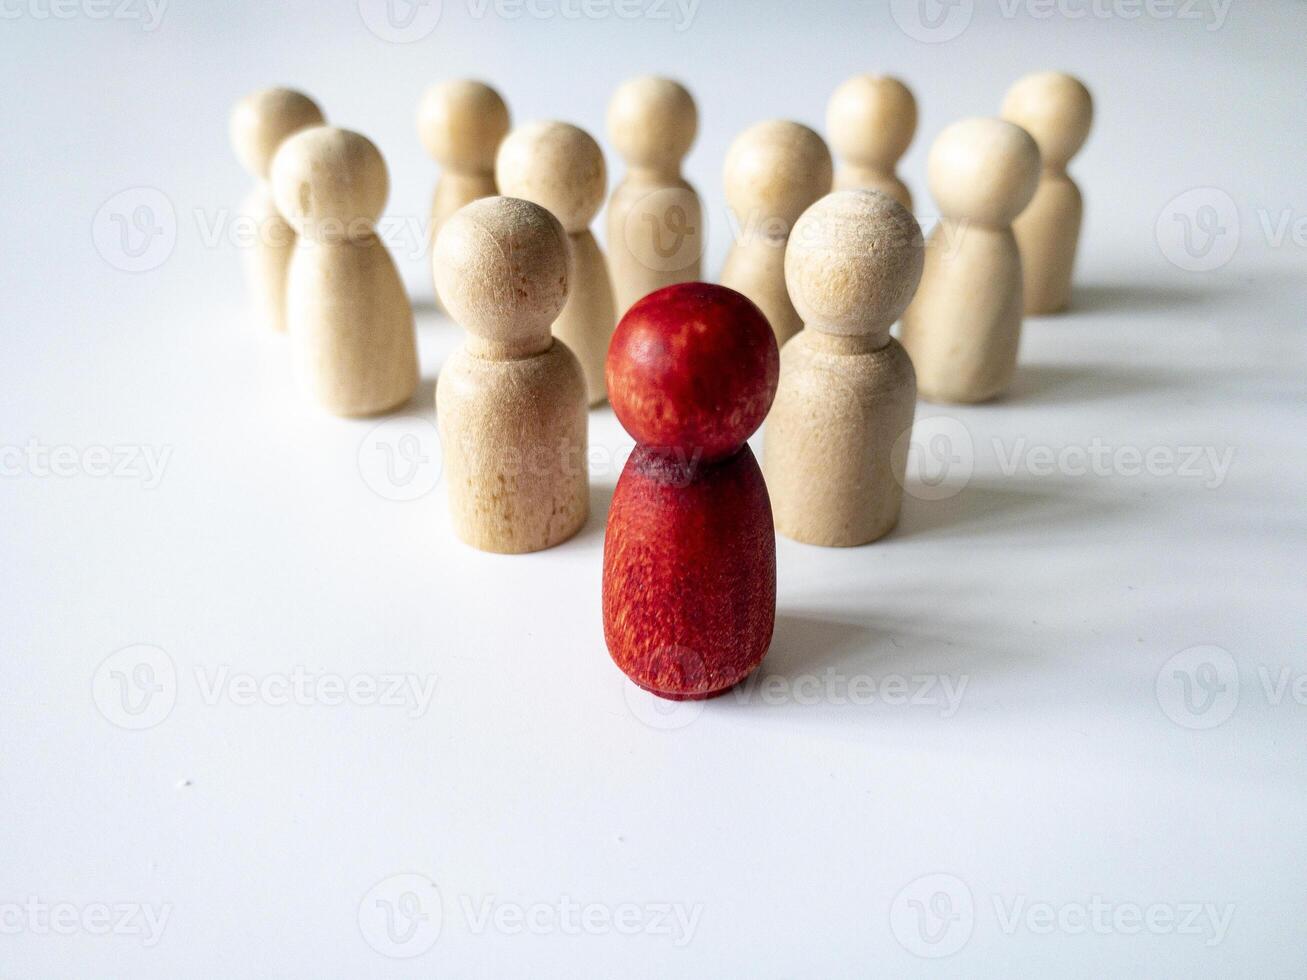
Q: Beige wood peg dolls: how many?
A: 11